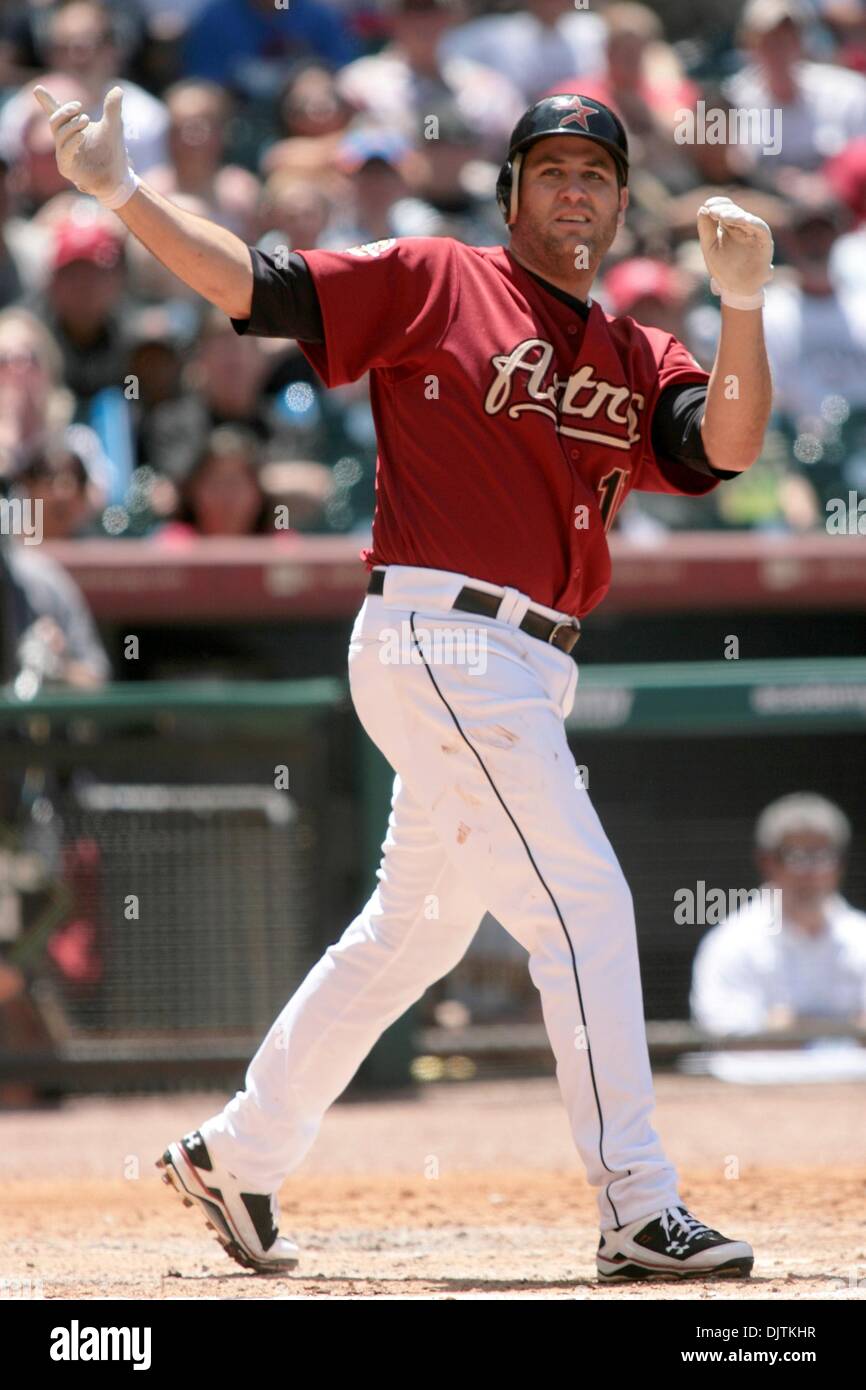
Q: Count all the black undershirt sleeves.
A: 2